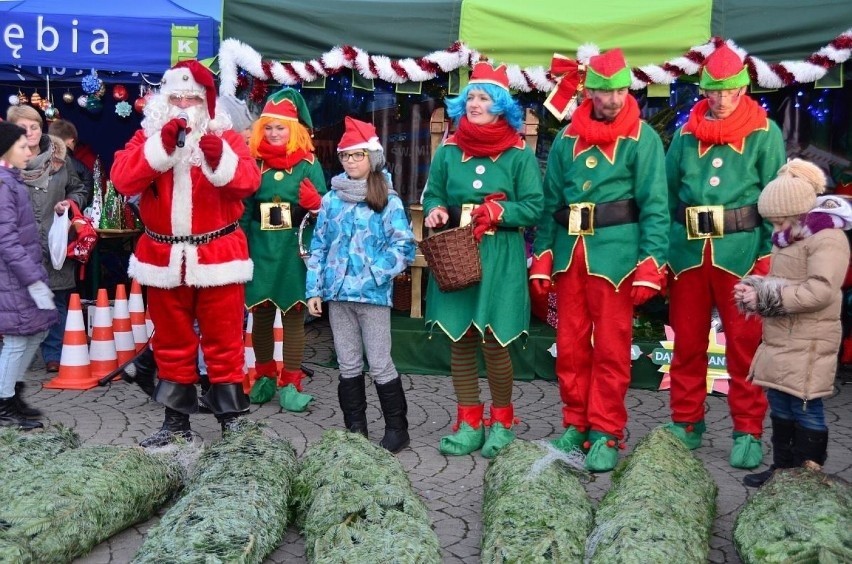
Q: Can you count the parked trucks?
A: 0